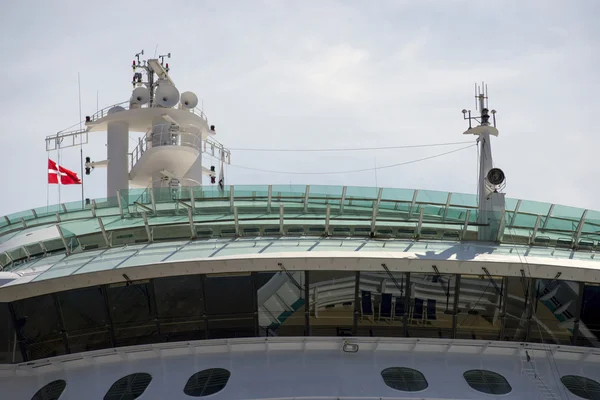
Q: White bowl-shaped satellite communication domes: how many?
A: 3